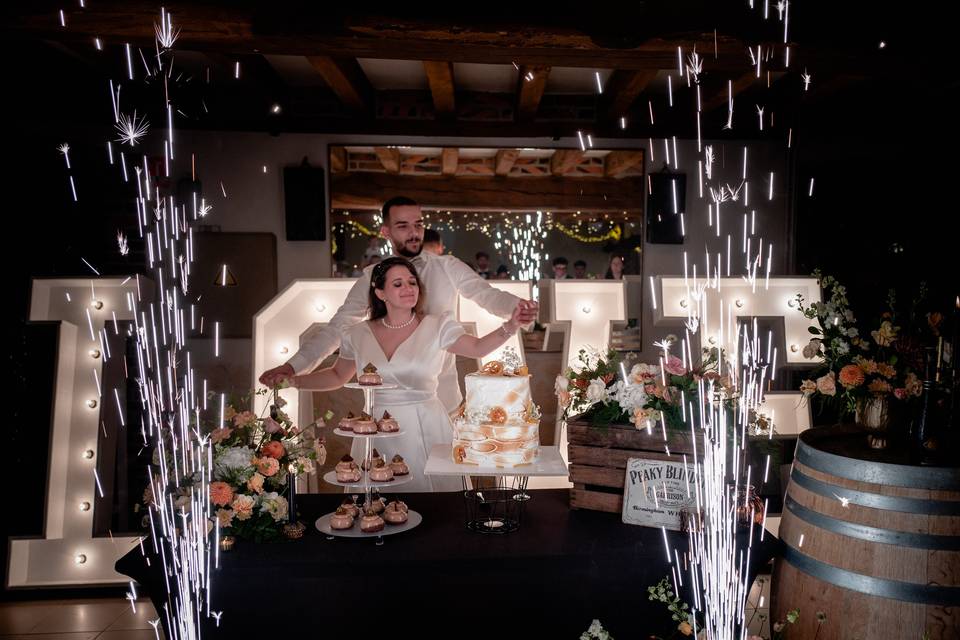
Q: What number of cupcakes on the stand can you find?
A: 15